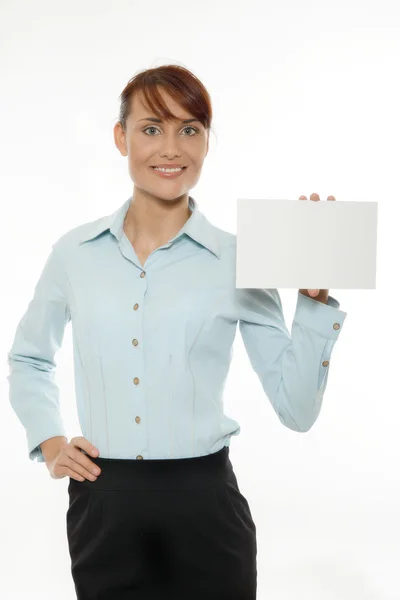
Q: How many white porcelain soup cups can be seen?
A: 0